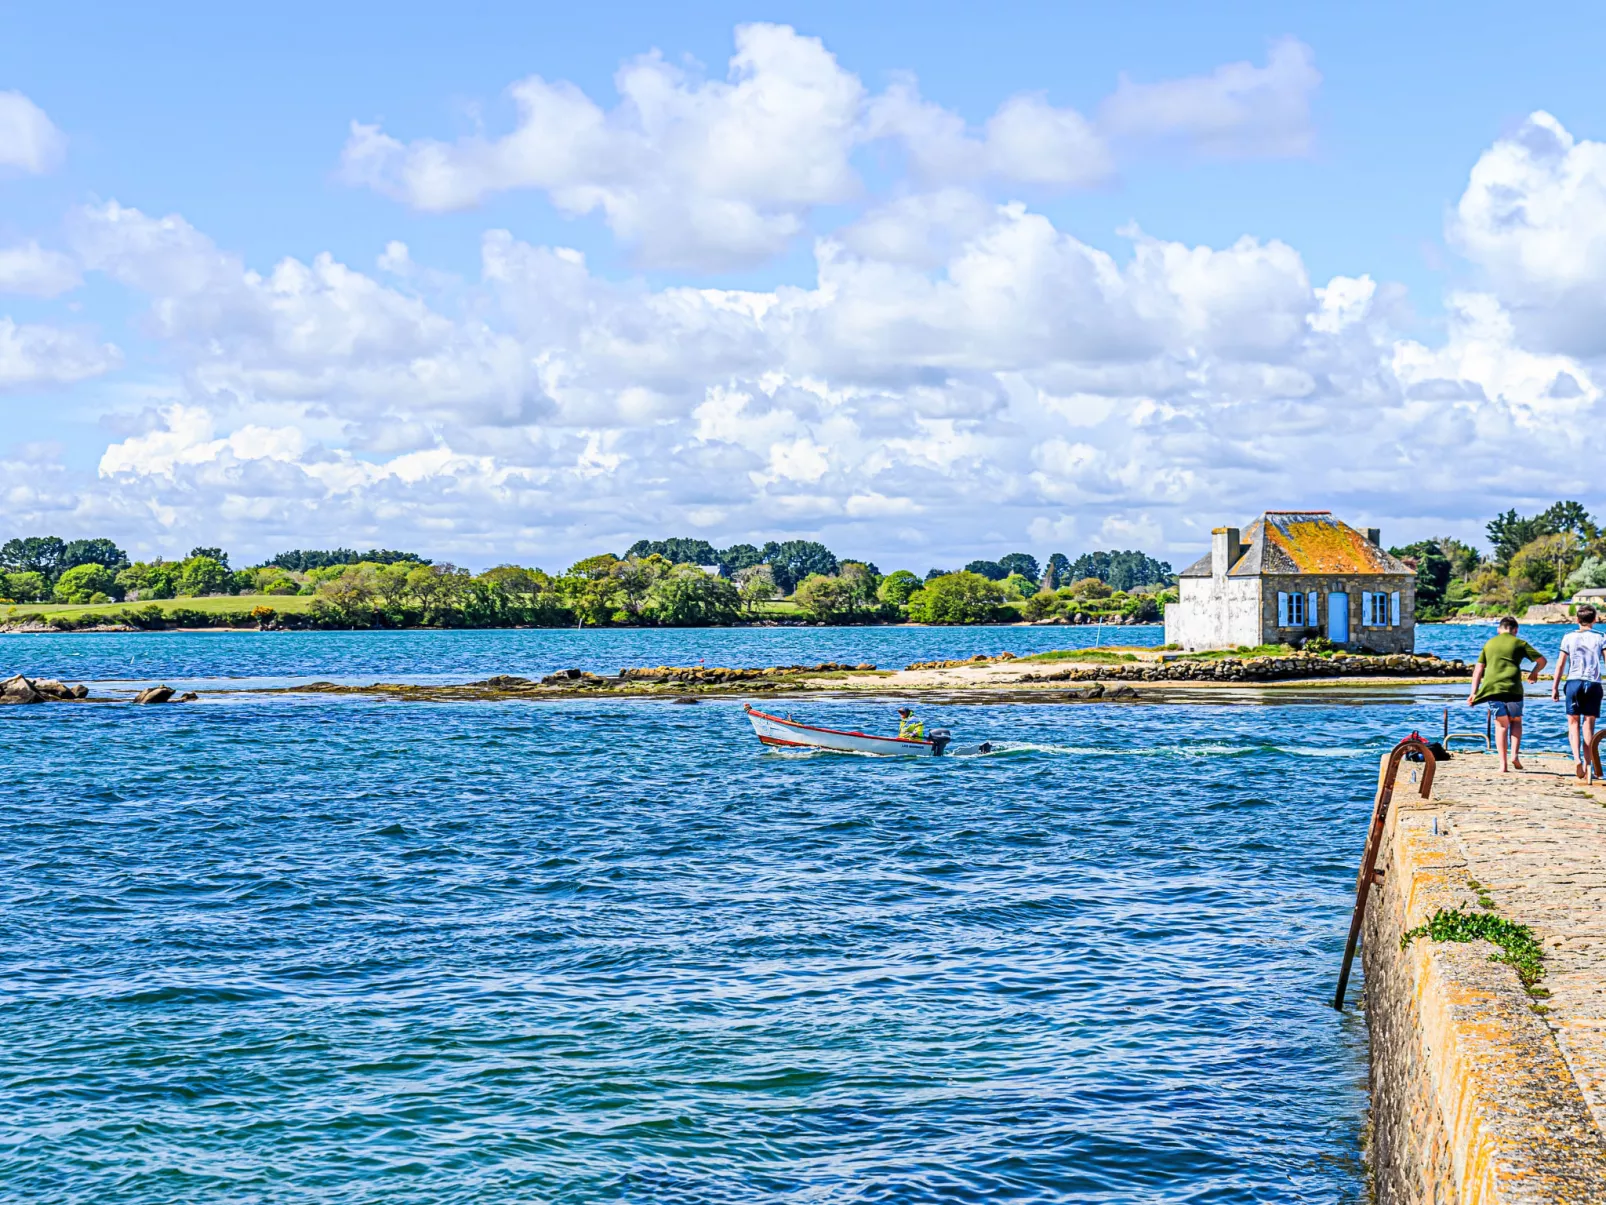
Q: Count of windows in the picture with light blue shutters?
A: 2